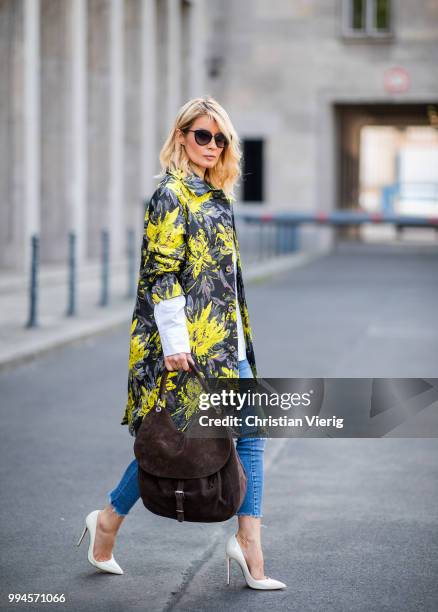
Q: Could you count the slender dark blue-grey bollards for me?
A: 4